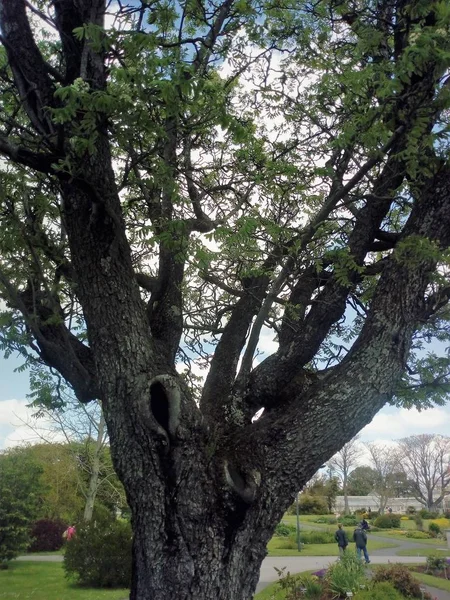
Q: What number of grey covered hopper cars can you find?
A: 0